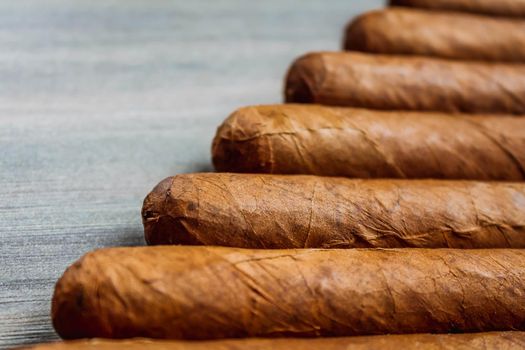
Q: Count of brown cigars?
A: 7